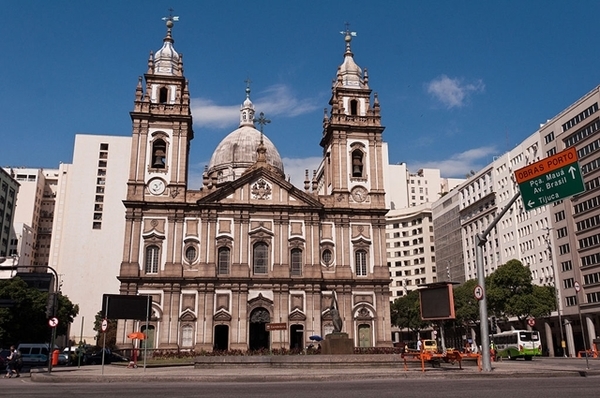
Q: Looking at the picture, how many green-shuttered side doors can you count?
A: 2